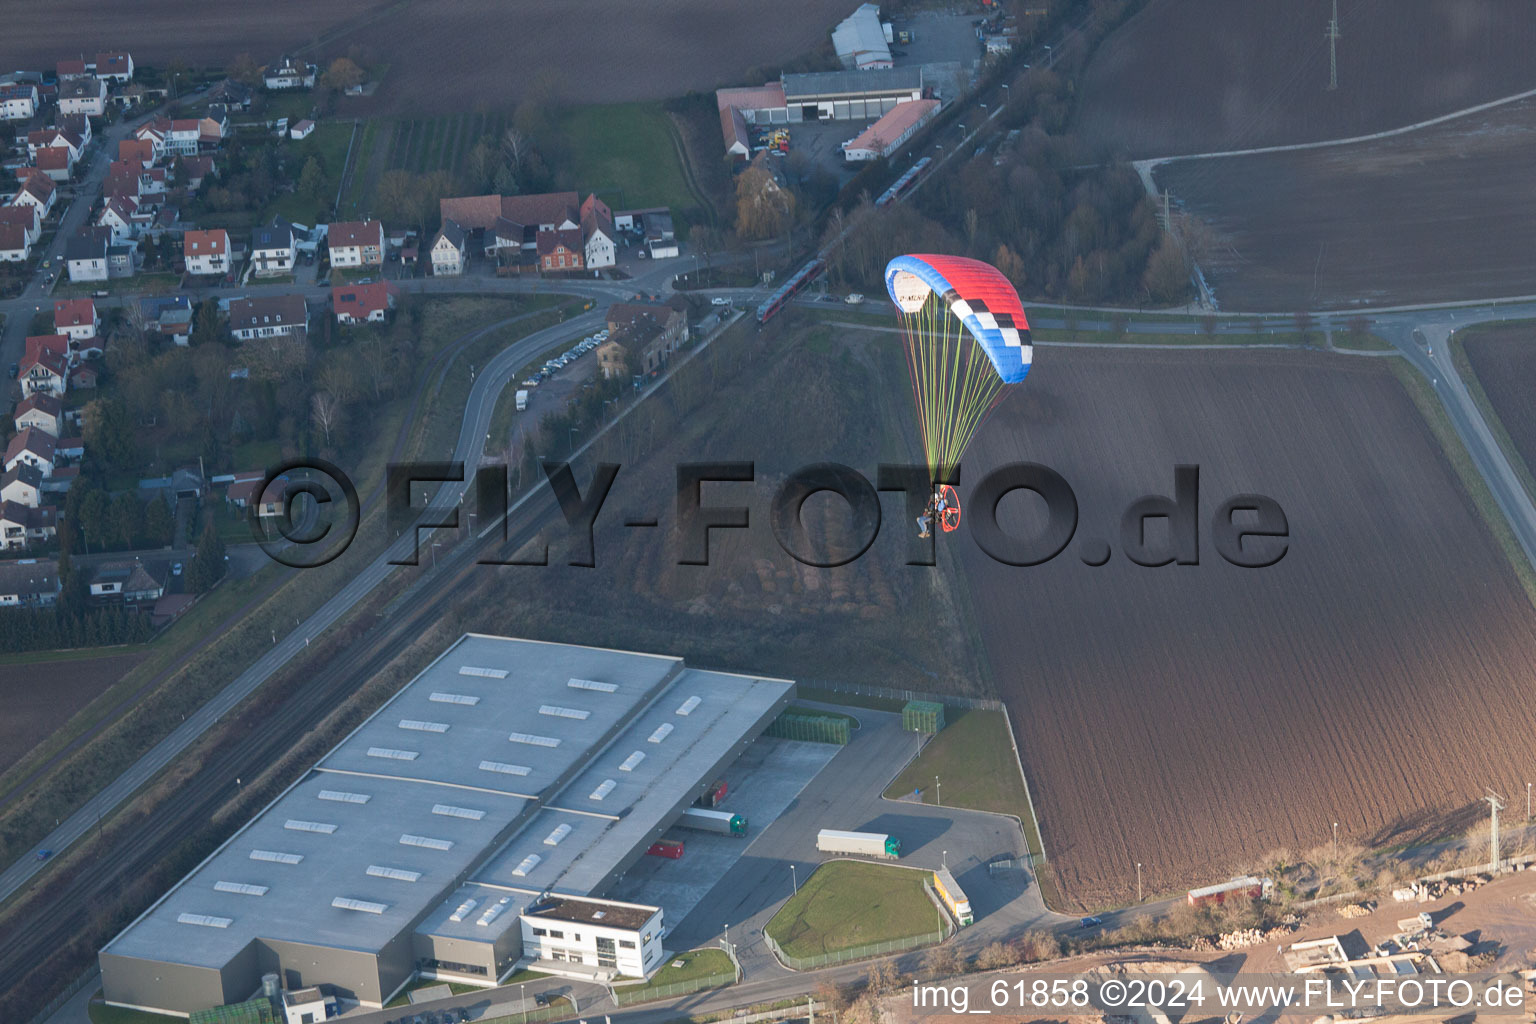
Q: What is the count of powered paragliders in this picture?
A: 1